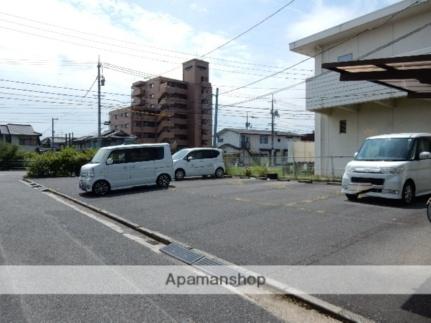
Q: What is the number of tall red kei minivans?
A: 0